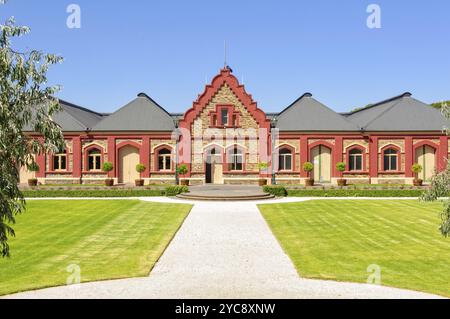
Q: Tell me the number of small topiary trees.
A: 8